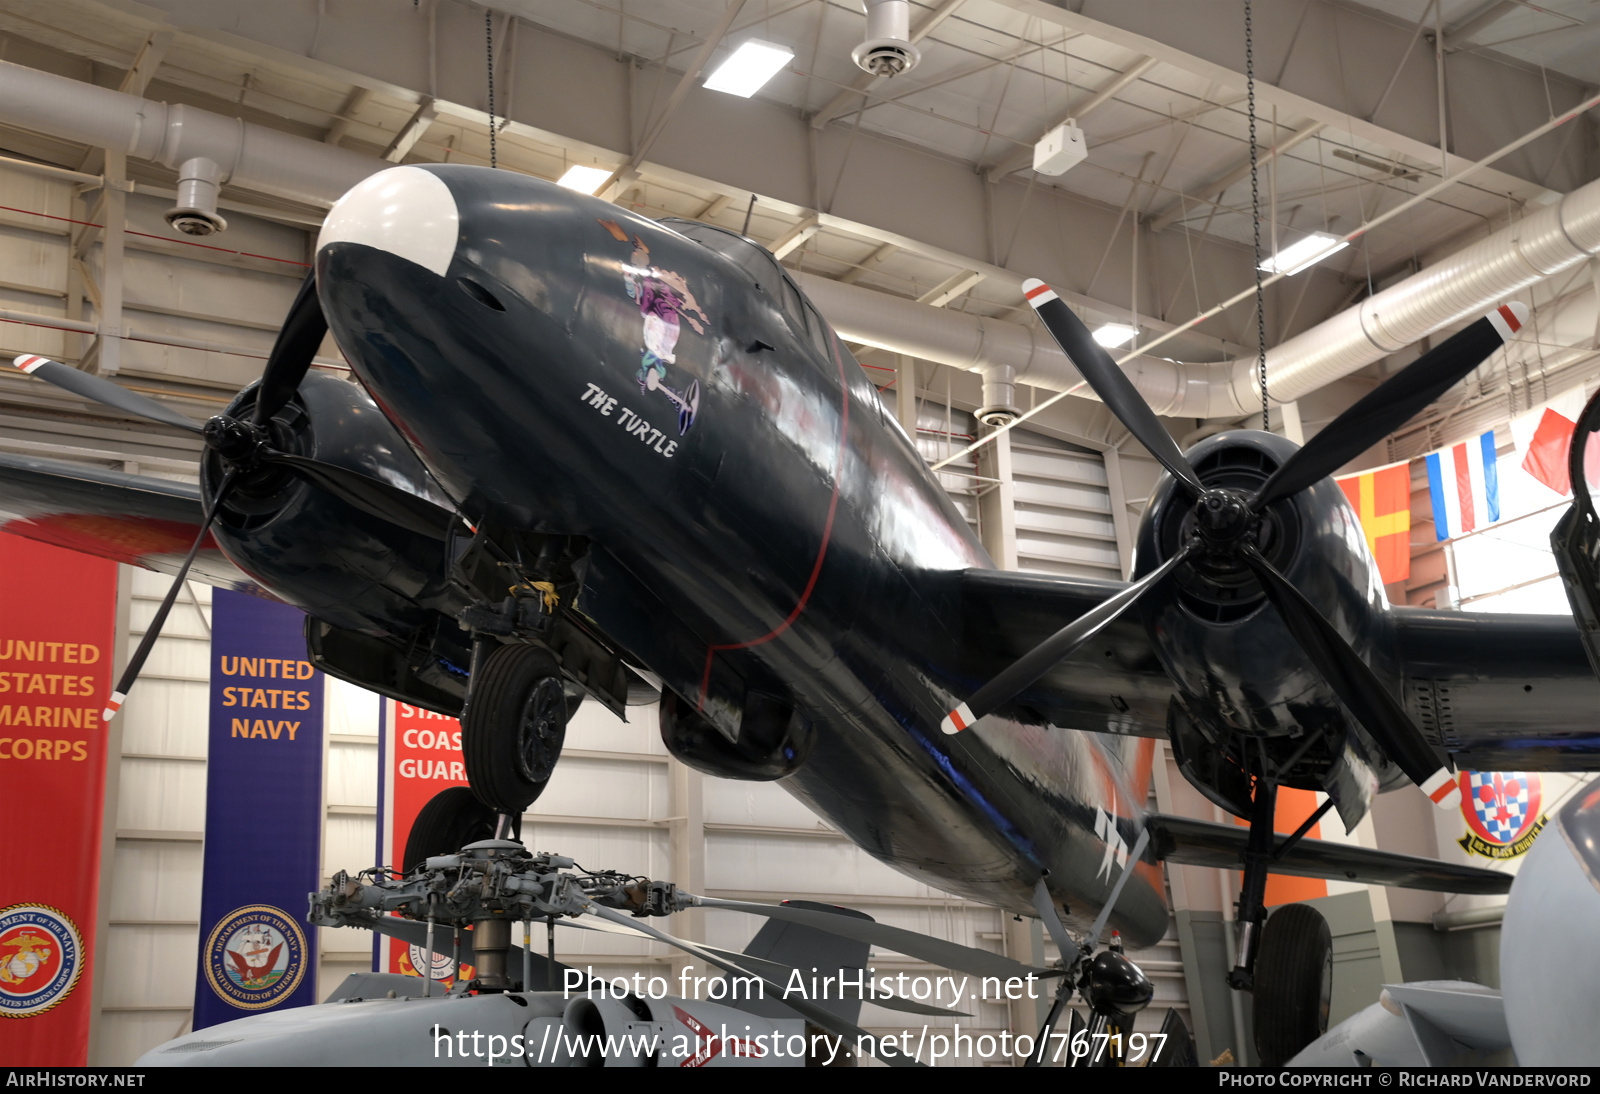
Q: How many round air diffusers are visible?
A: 3